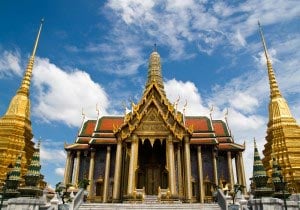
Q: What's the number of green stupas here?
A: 4